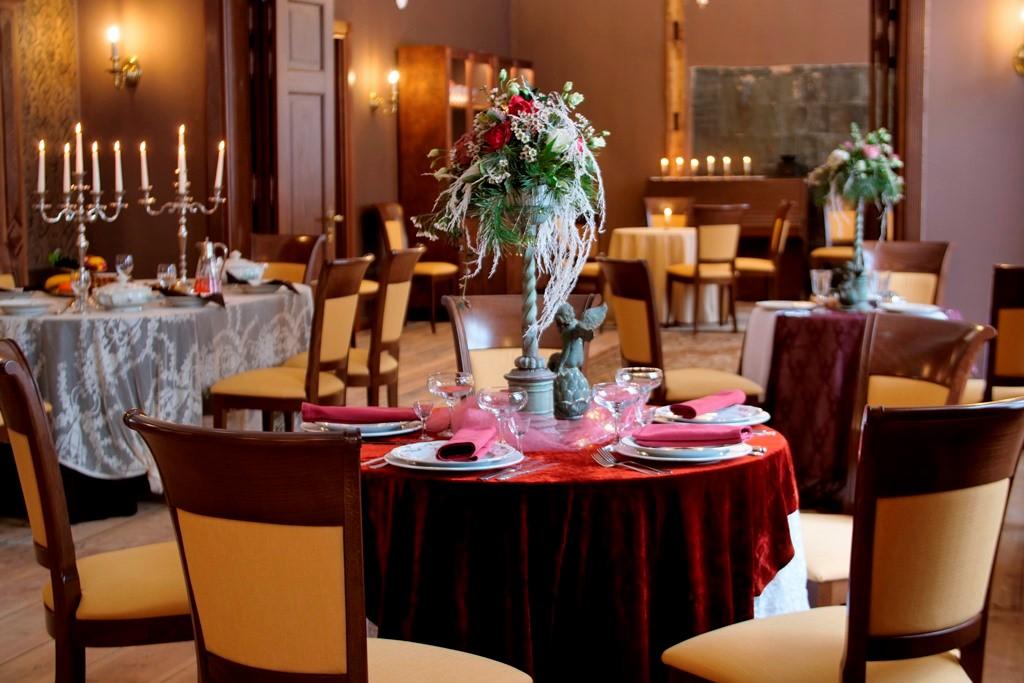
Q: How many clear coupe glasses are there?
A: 4